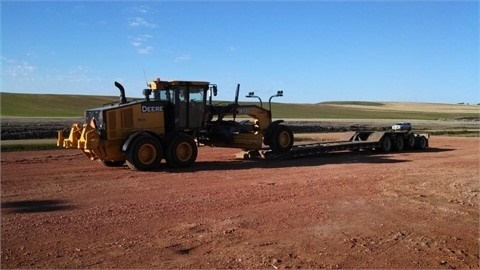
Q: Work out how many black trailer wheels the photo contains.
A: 4